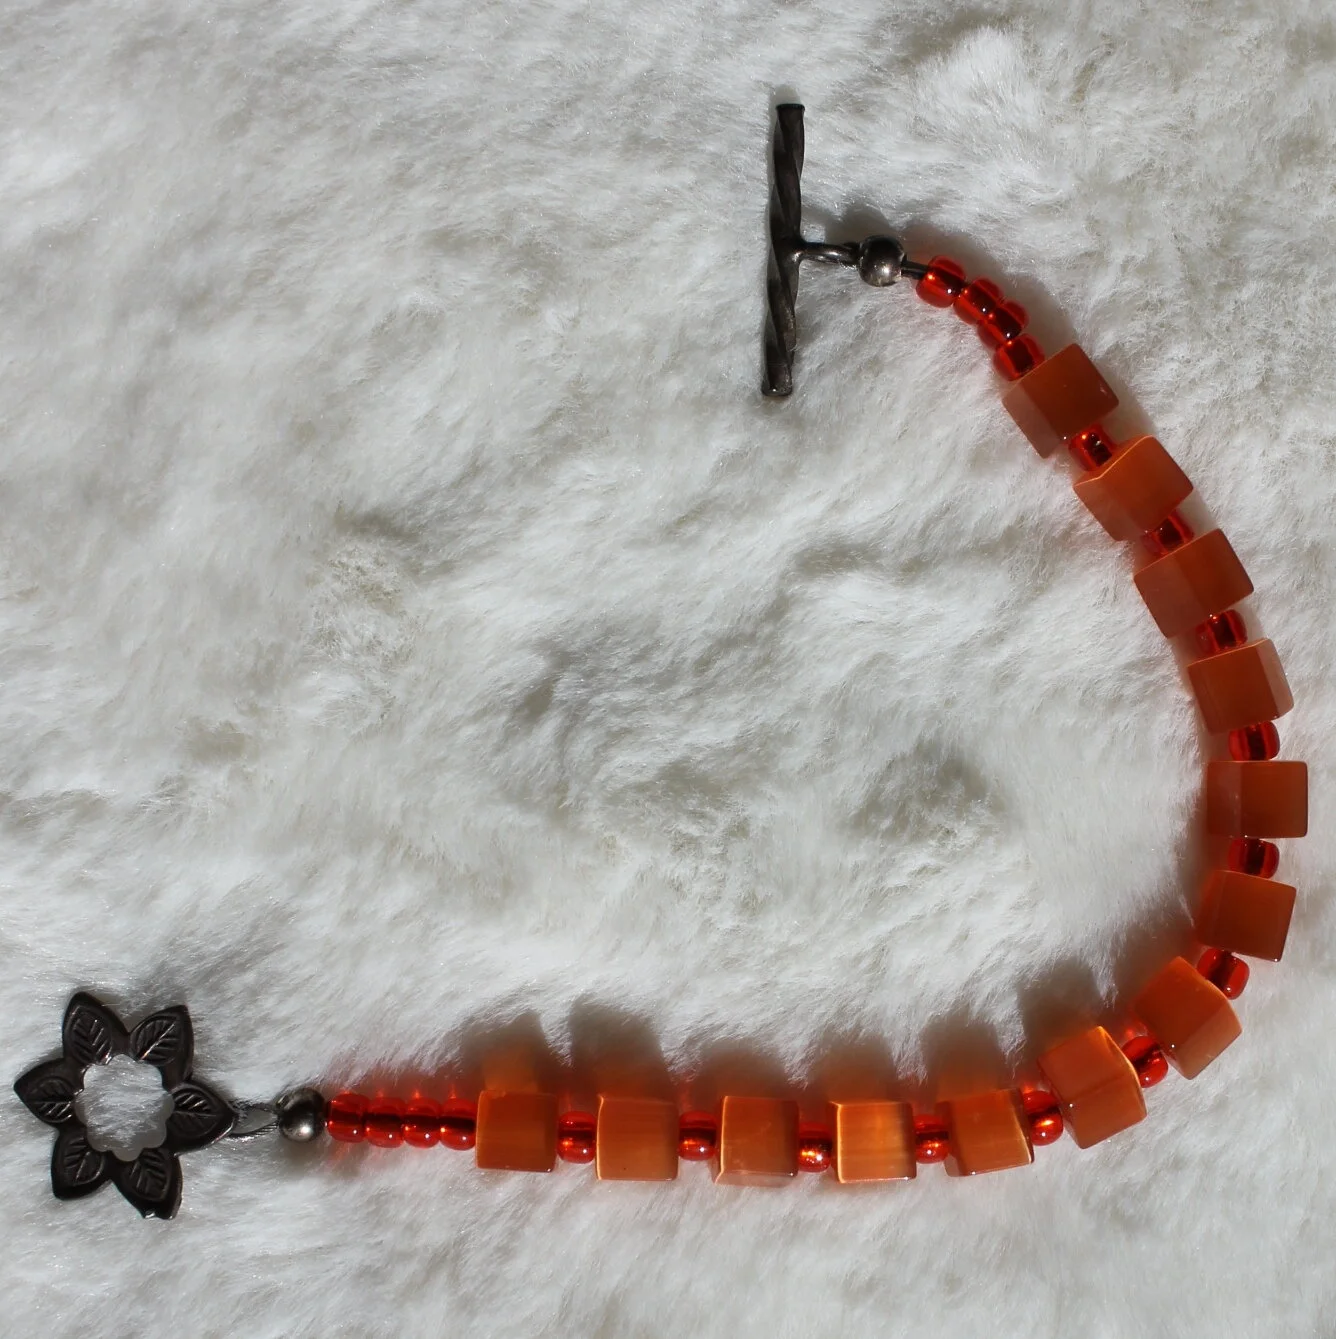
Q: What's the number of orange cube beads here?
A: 13